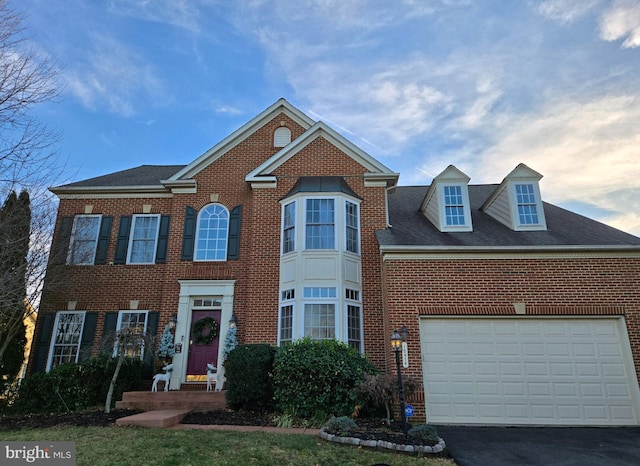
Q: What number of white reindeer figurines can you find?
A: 2